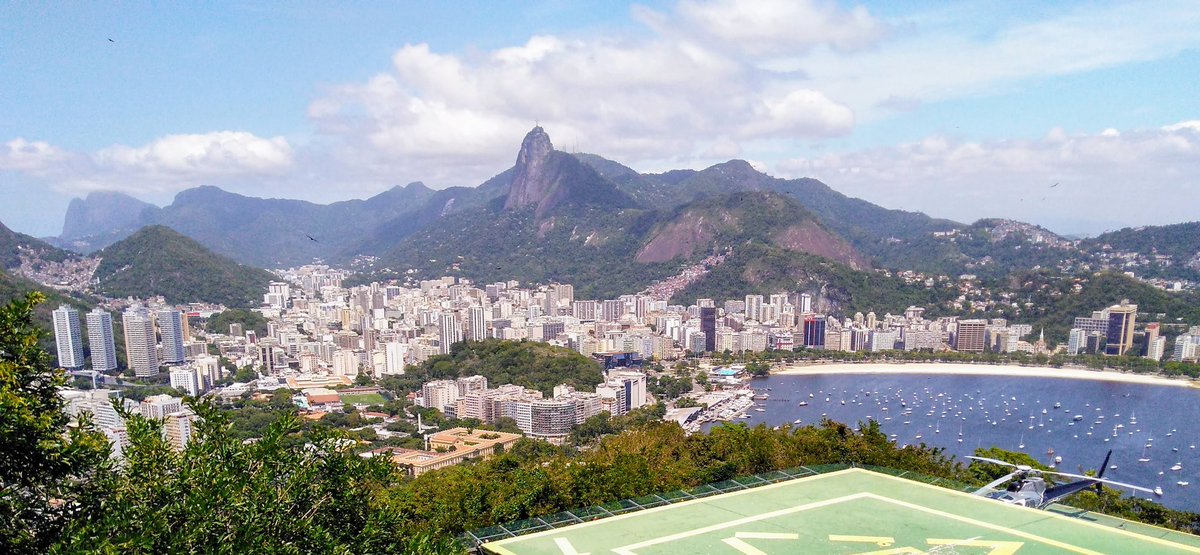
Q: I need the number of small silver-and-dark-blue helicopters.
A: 1